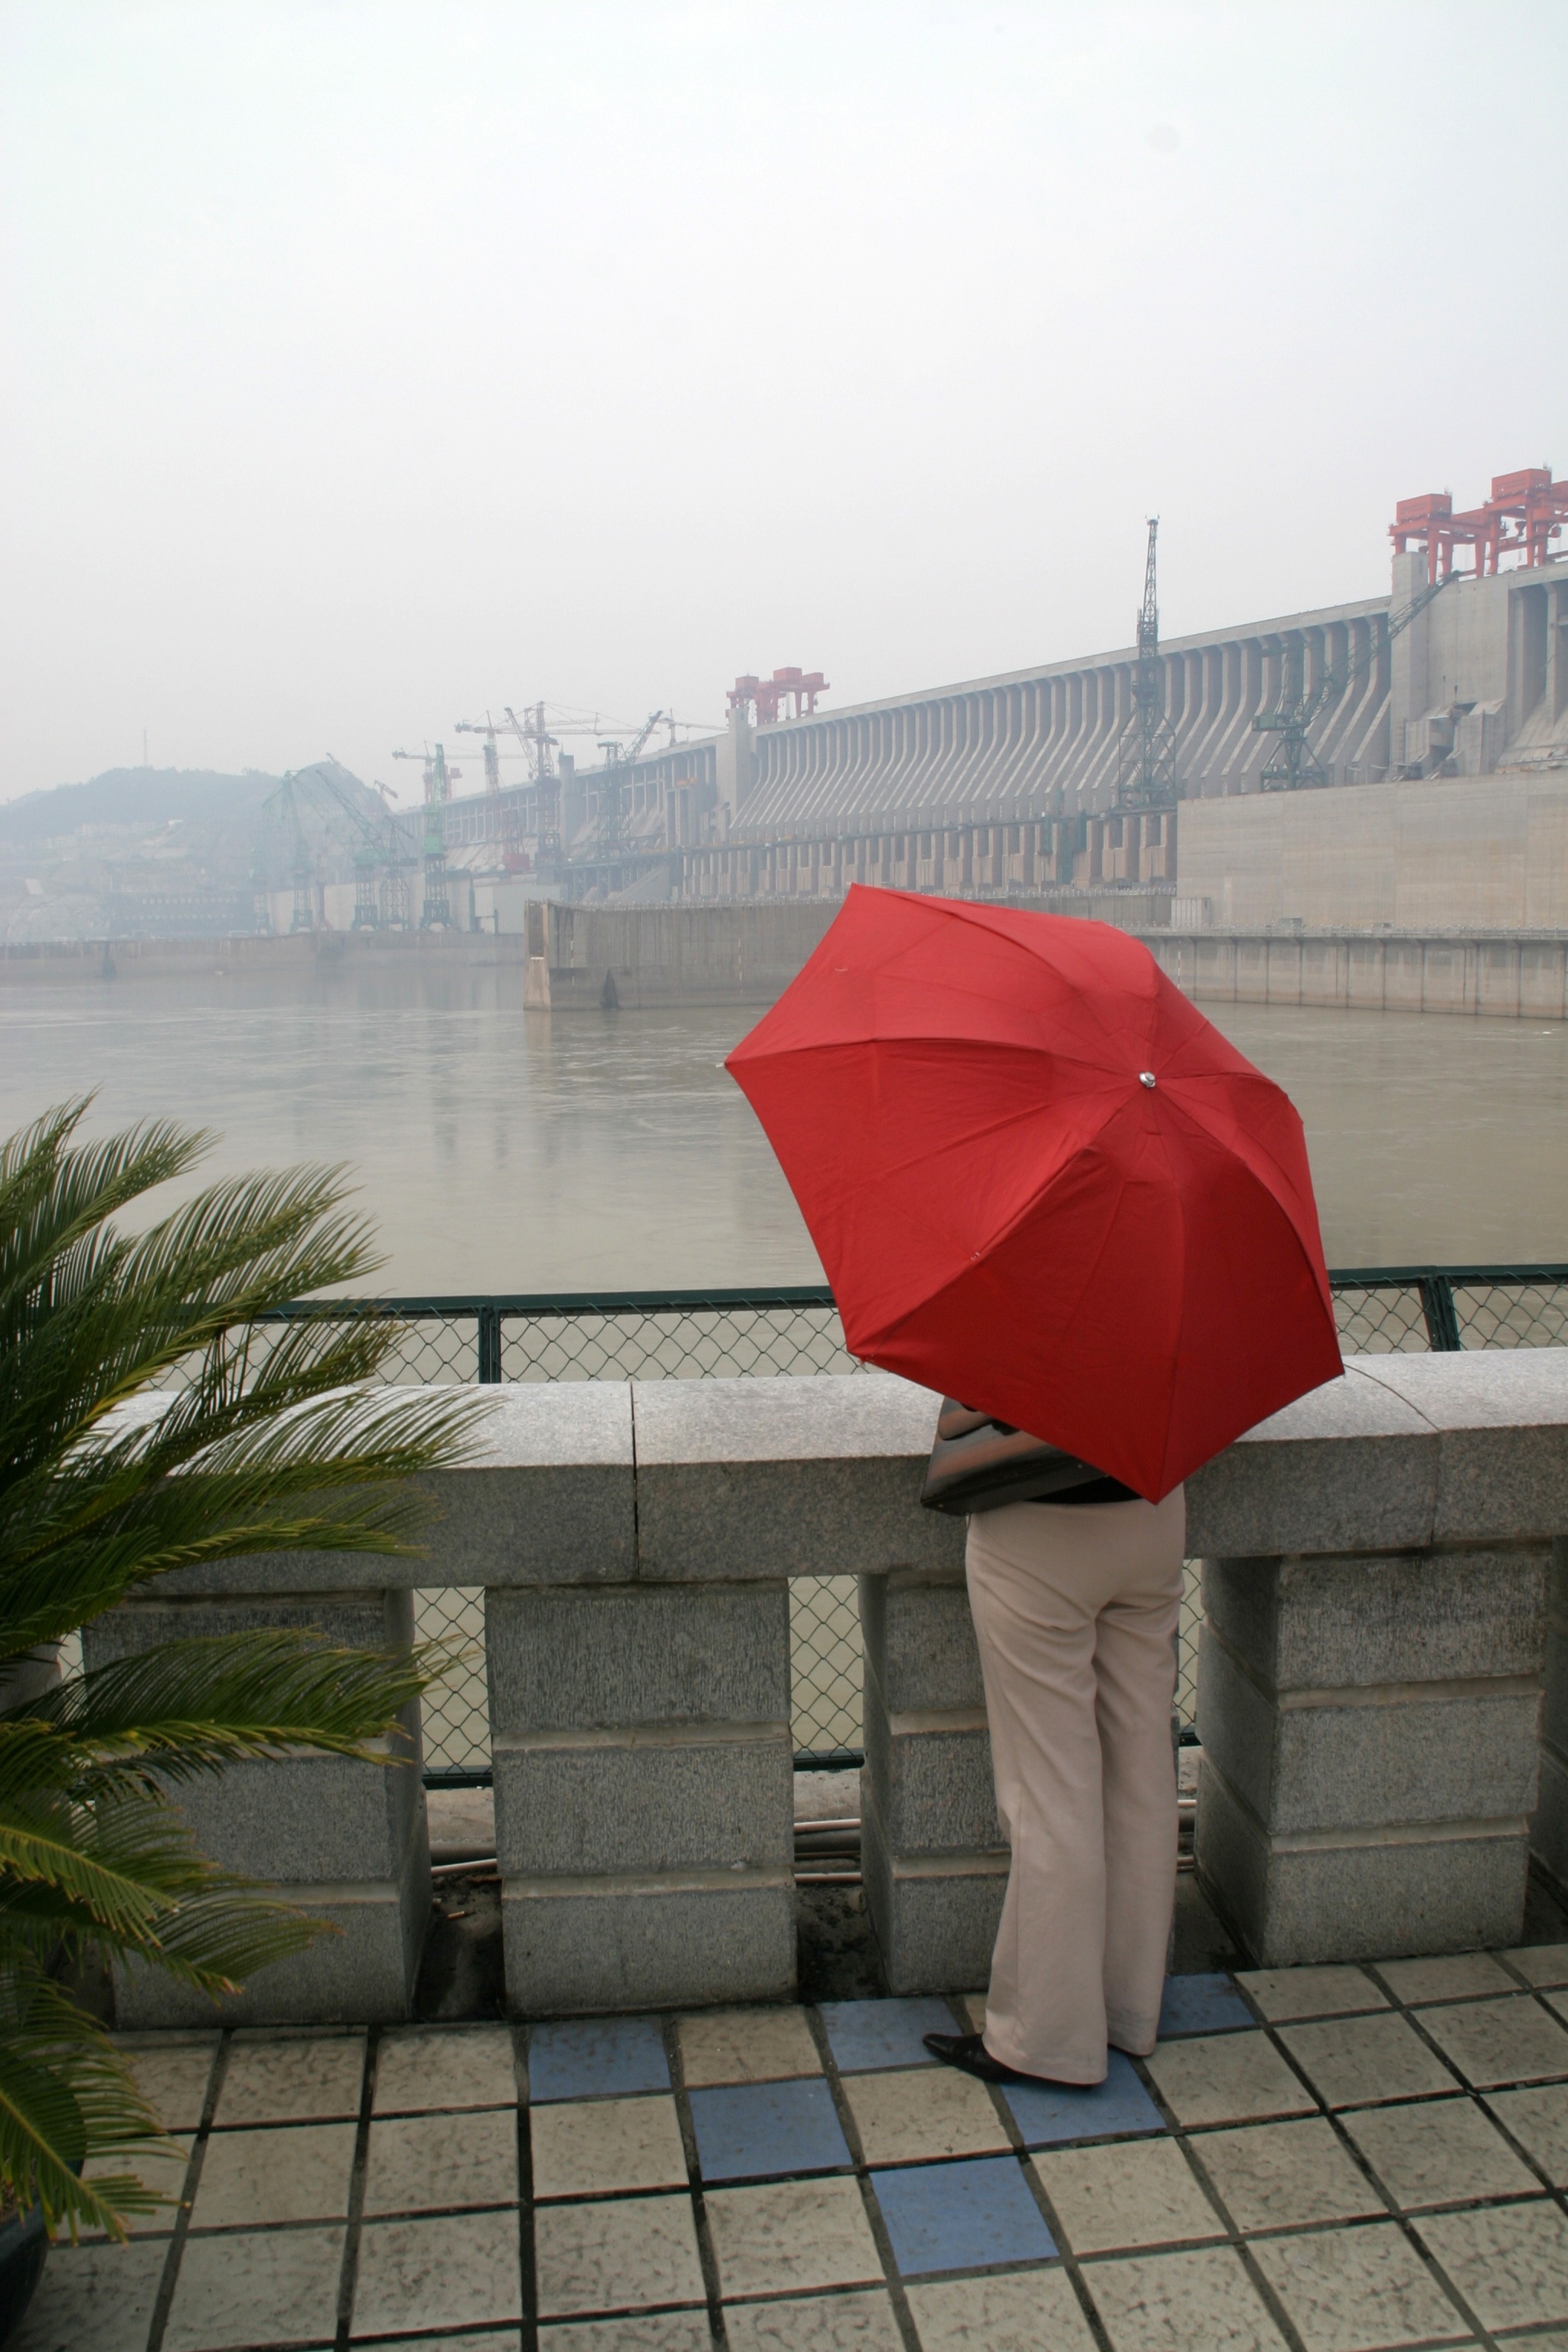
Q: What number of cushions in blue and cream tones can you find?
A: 0